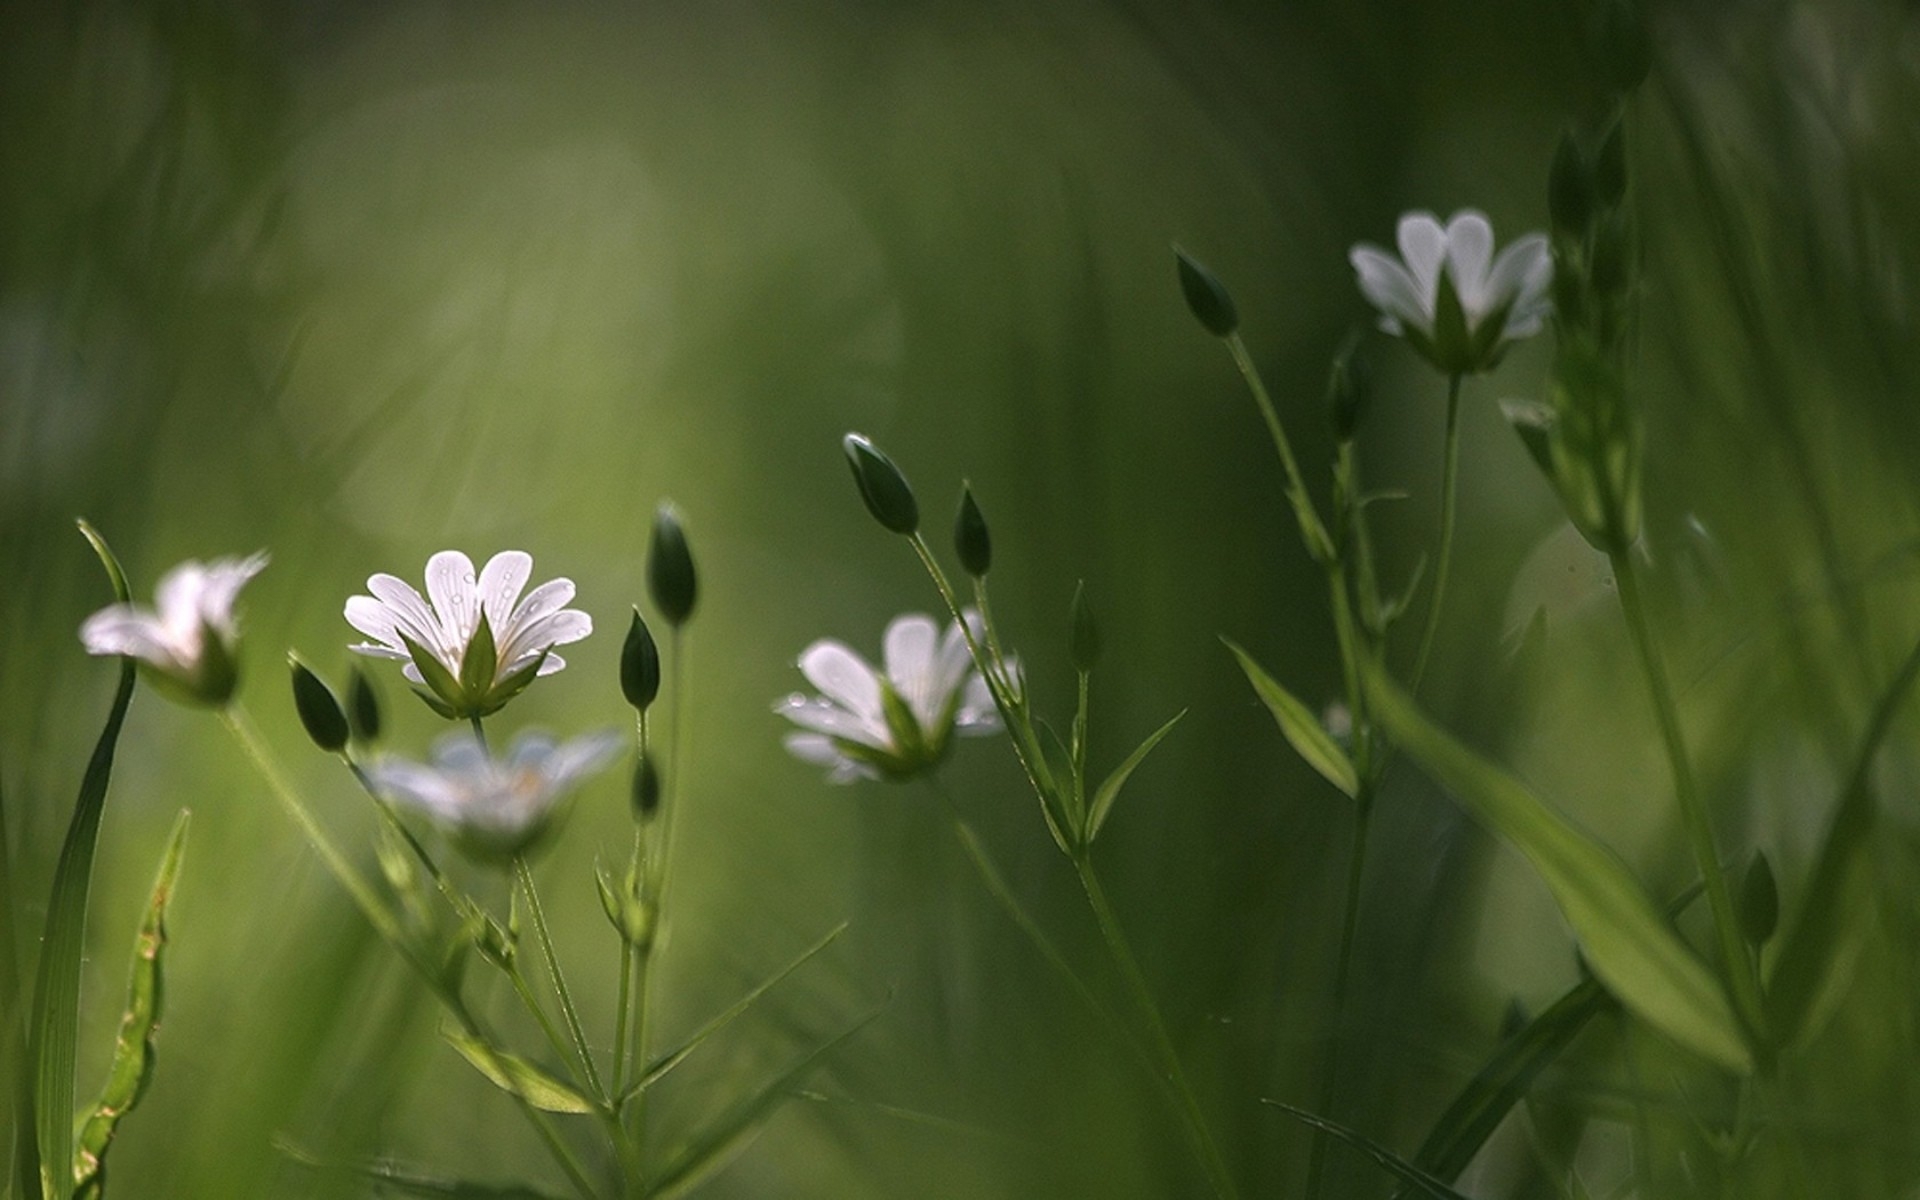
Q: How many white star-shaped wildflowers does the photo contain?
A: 5